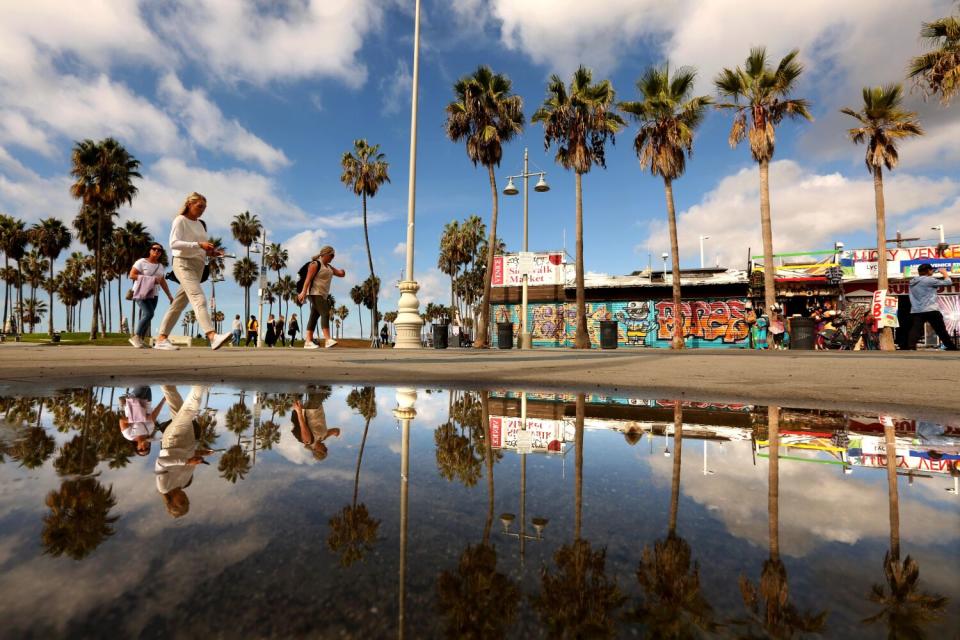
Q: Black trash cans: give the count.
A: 4